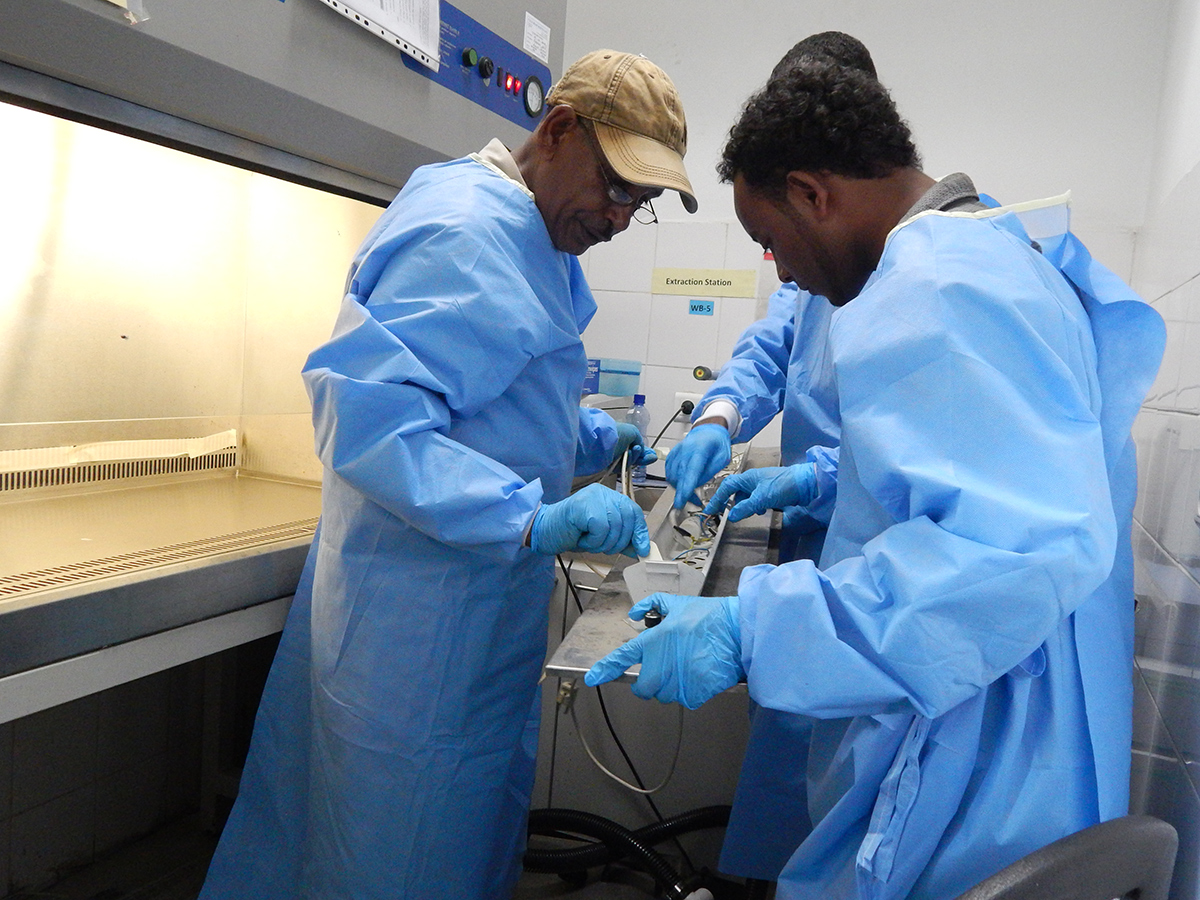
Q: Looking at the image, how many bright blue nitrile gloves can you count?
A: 5